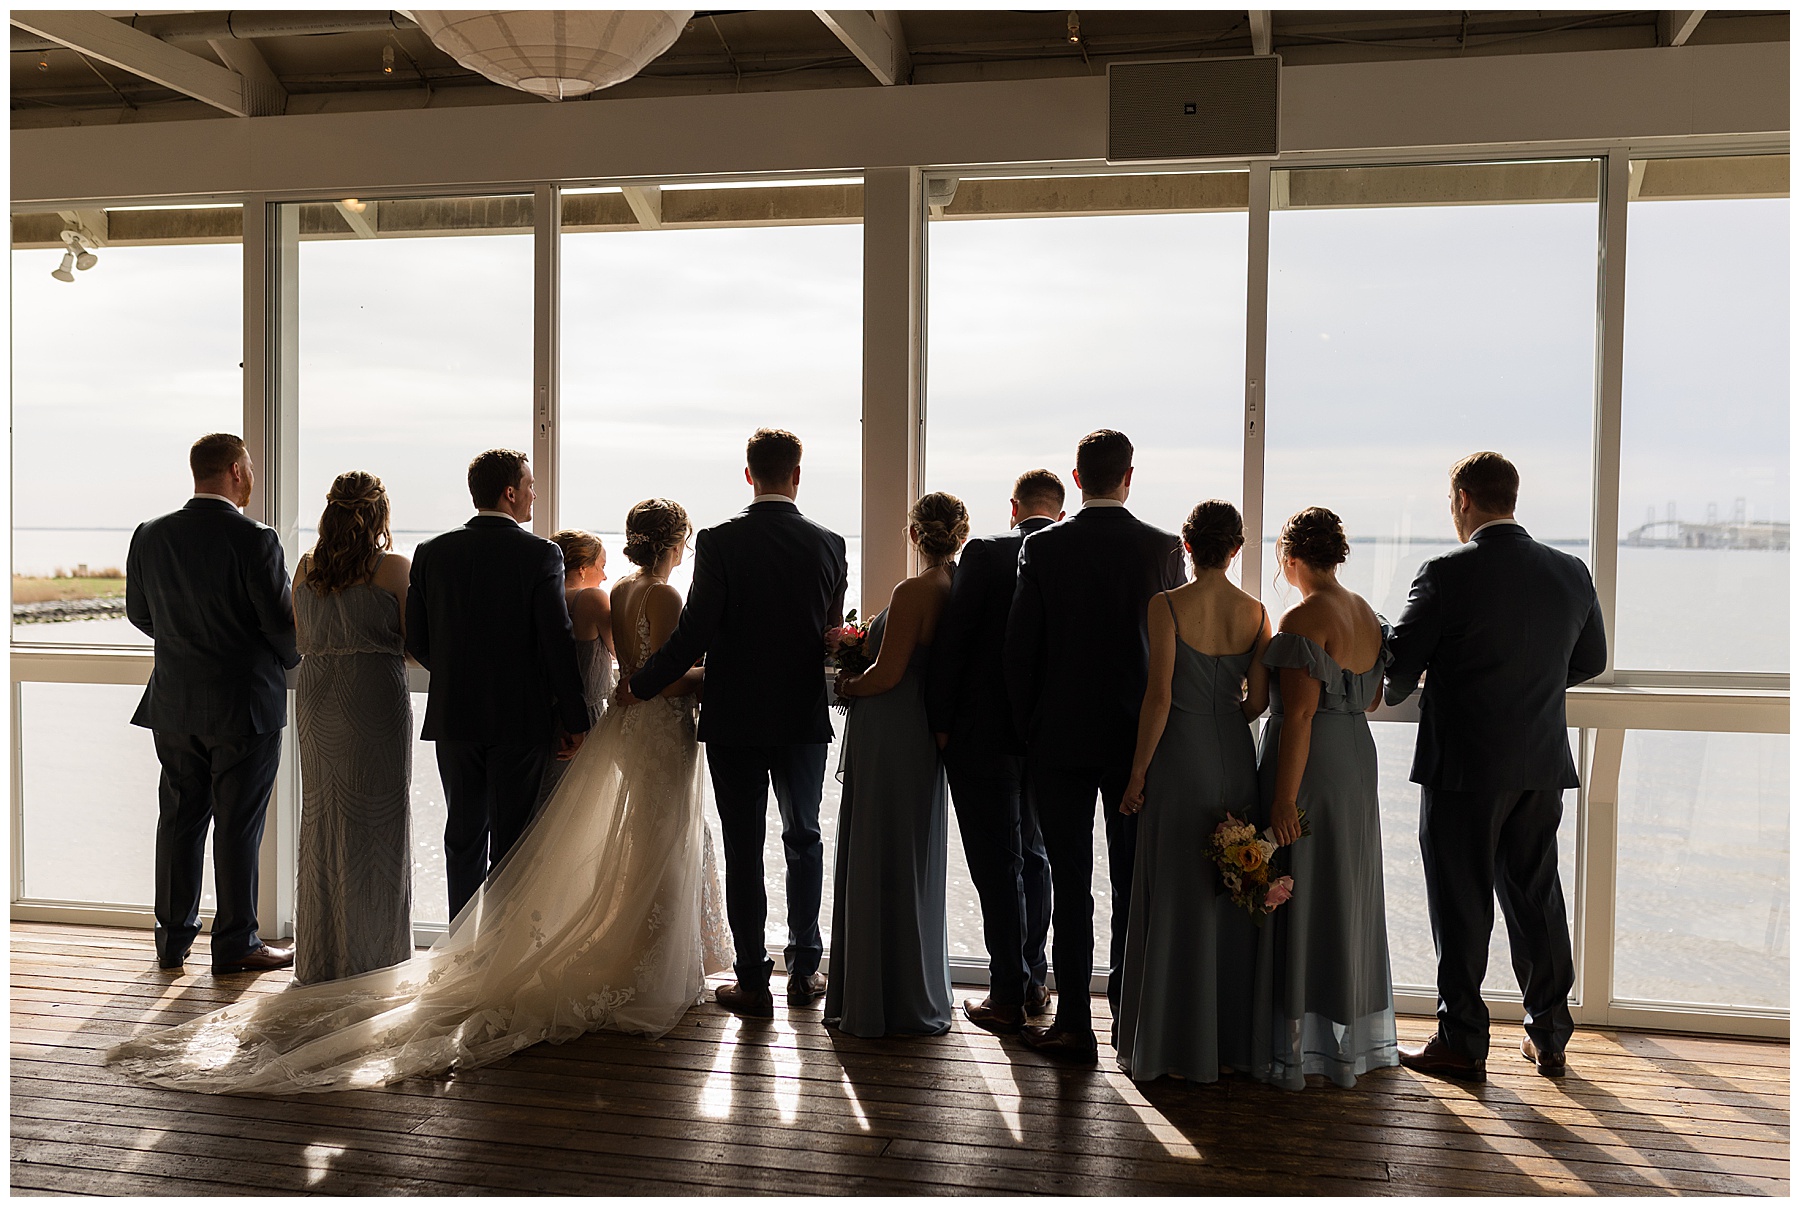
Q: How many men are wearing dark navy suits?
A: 6